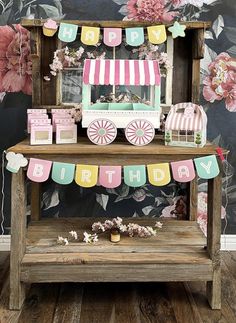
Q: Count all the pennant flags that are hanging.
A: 13